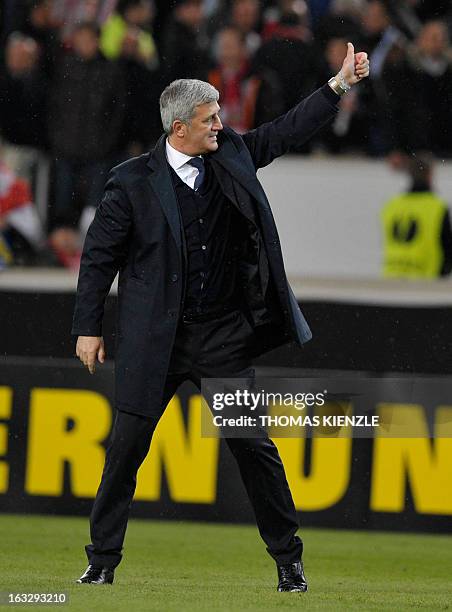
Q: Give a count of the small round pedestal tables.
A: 0